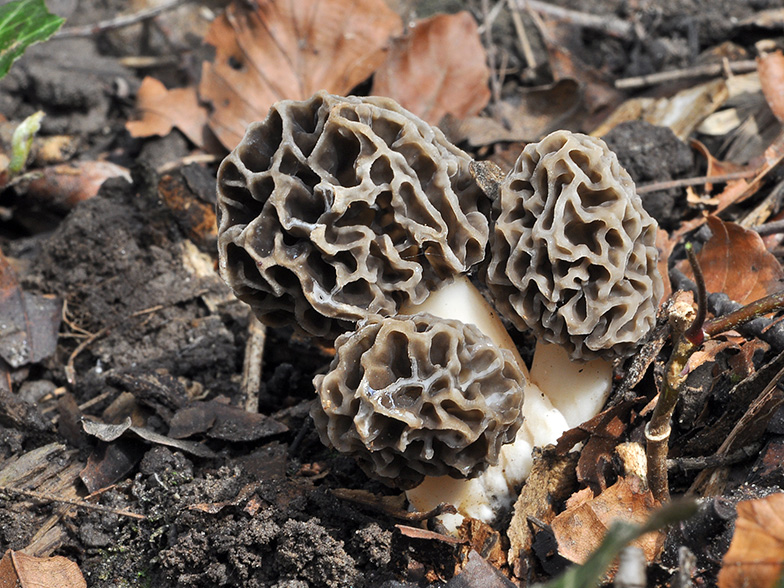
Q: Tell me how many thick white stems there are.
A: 3